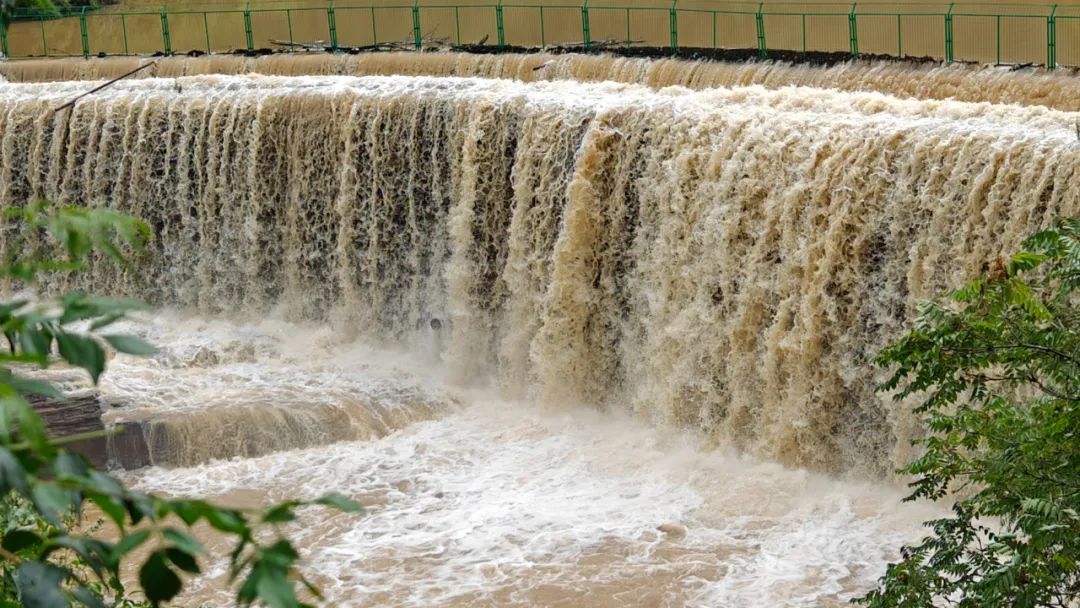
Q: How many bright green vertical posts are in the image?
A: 13